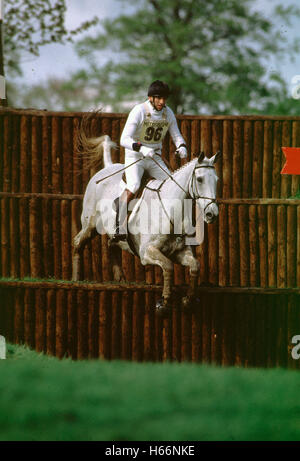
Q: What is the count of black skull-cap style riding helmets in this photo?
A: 1